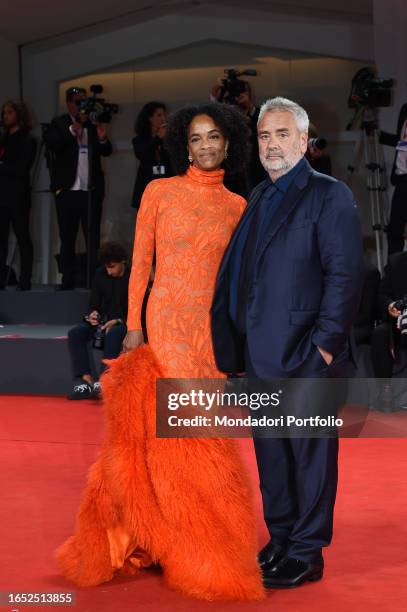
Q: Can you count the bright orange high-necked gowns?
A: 1